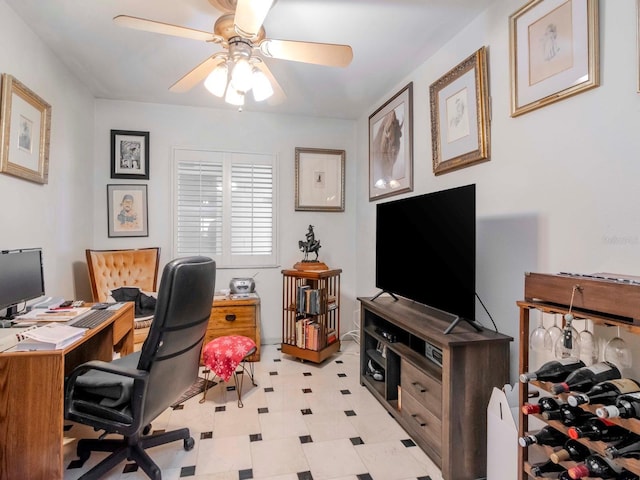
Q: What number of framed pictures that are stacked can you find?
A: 2